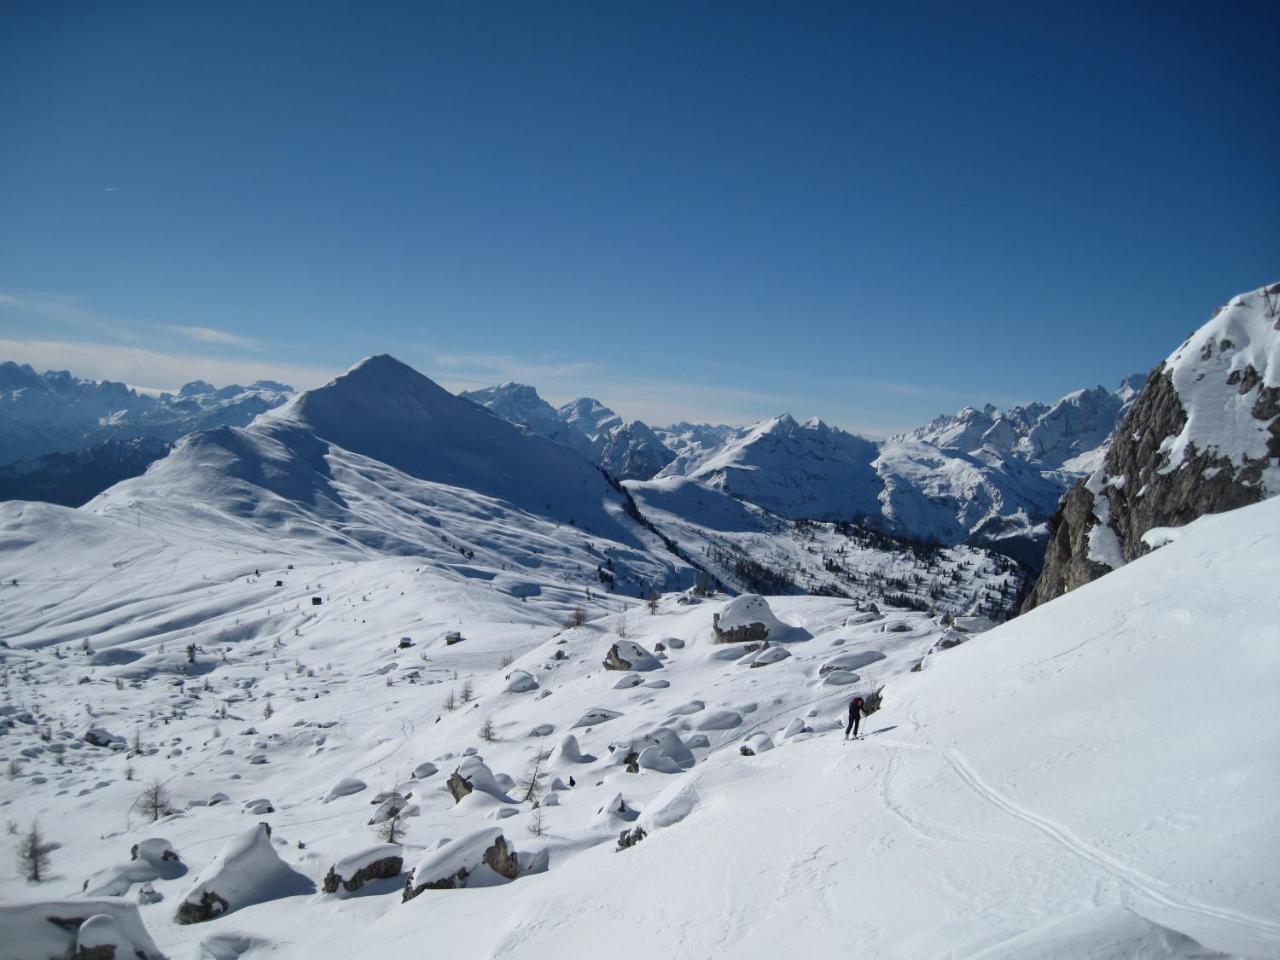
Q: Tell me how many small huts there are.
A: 5